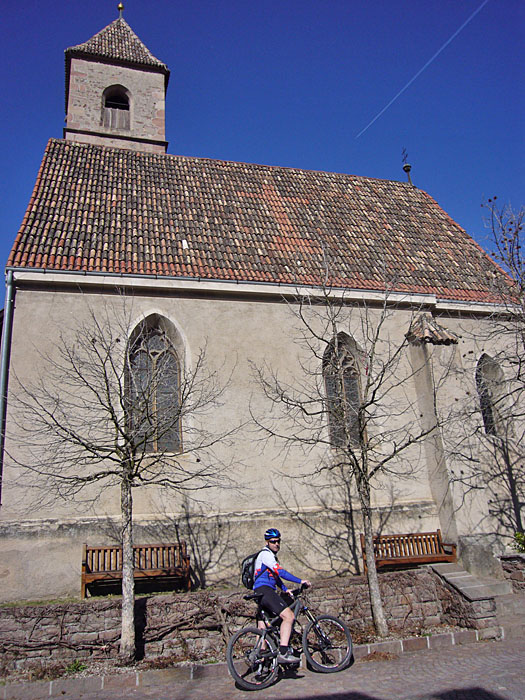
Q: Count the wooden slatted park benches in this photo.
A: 2